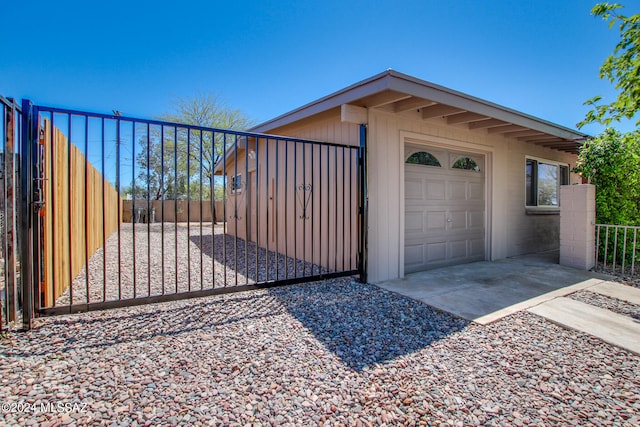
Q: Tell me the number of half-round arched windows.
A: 2